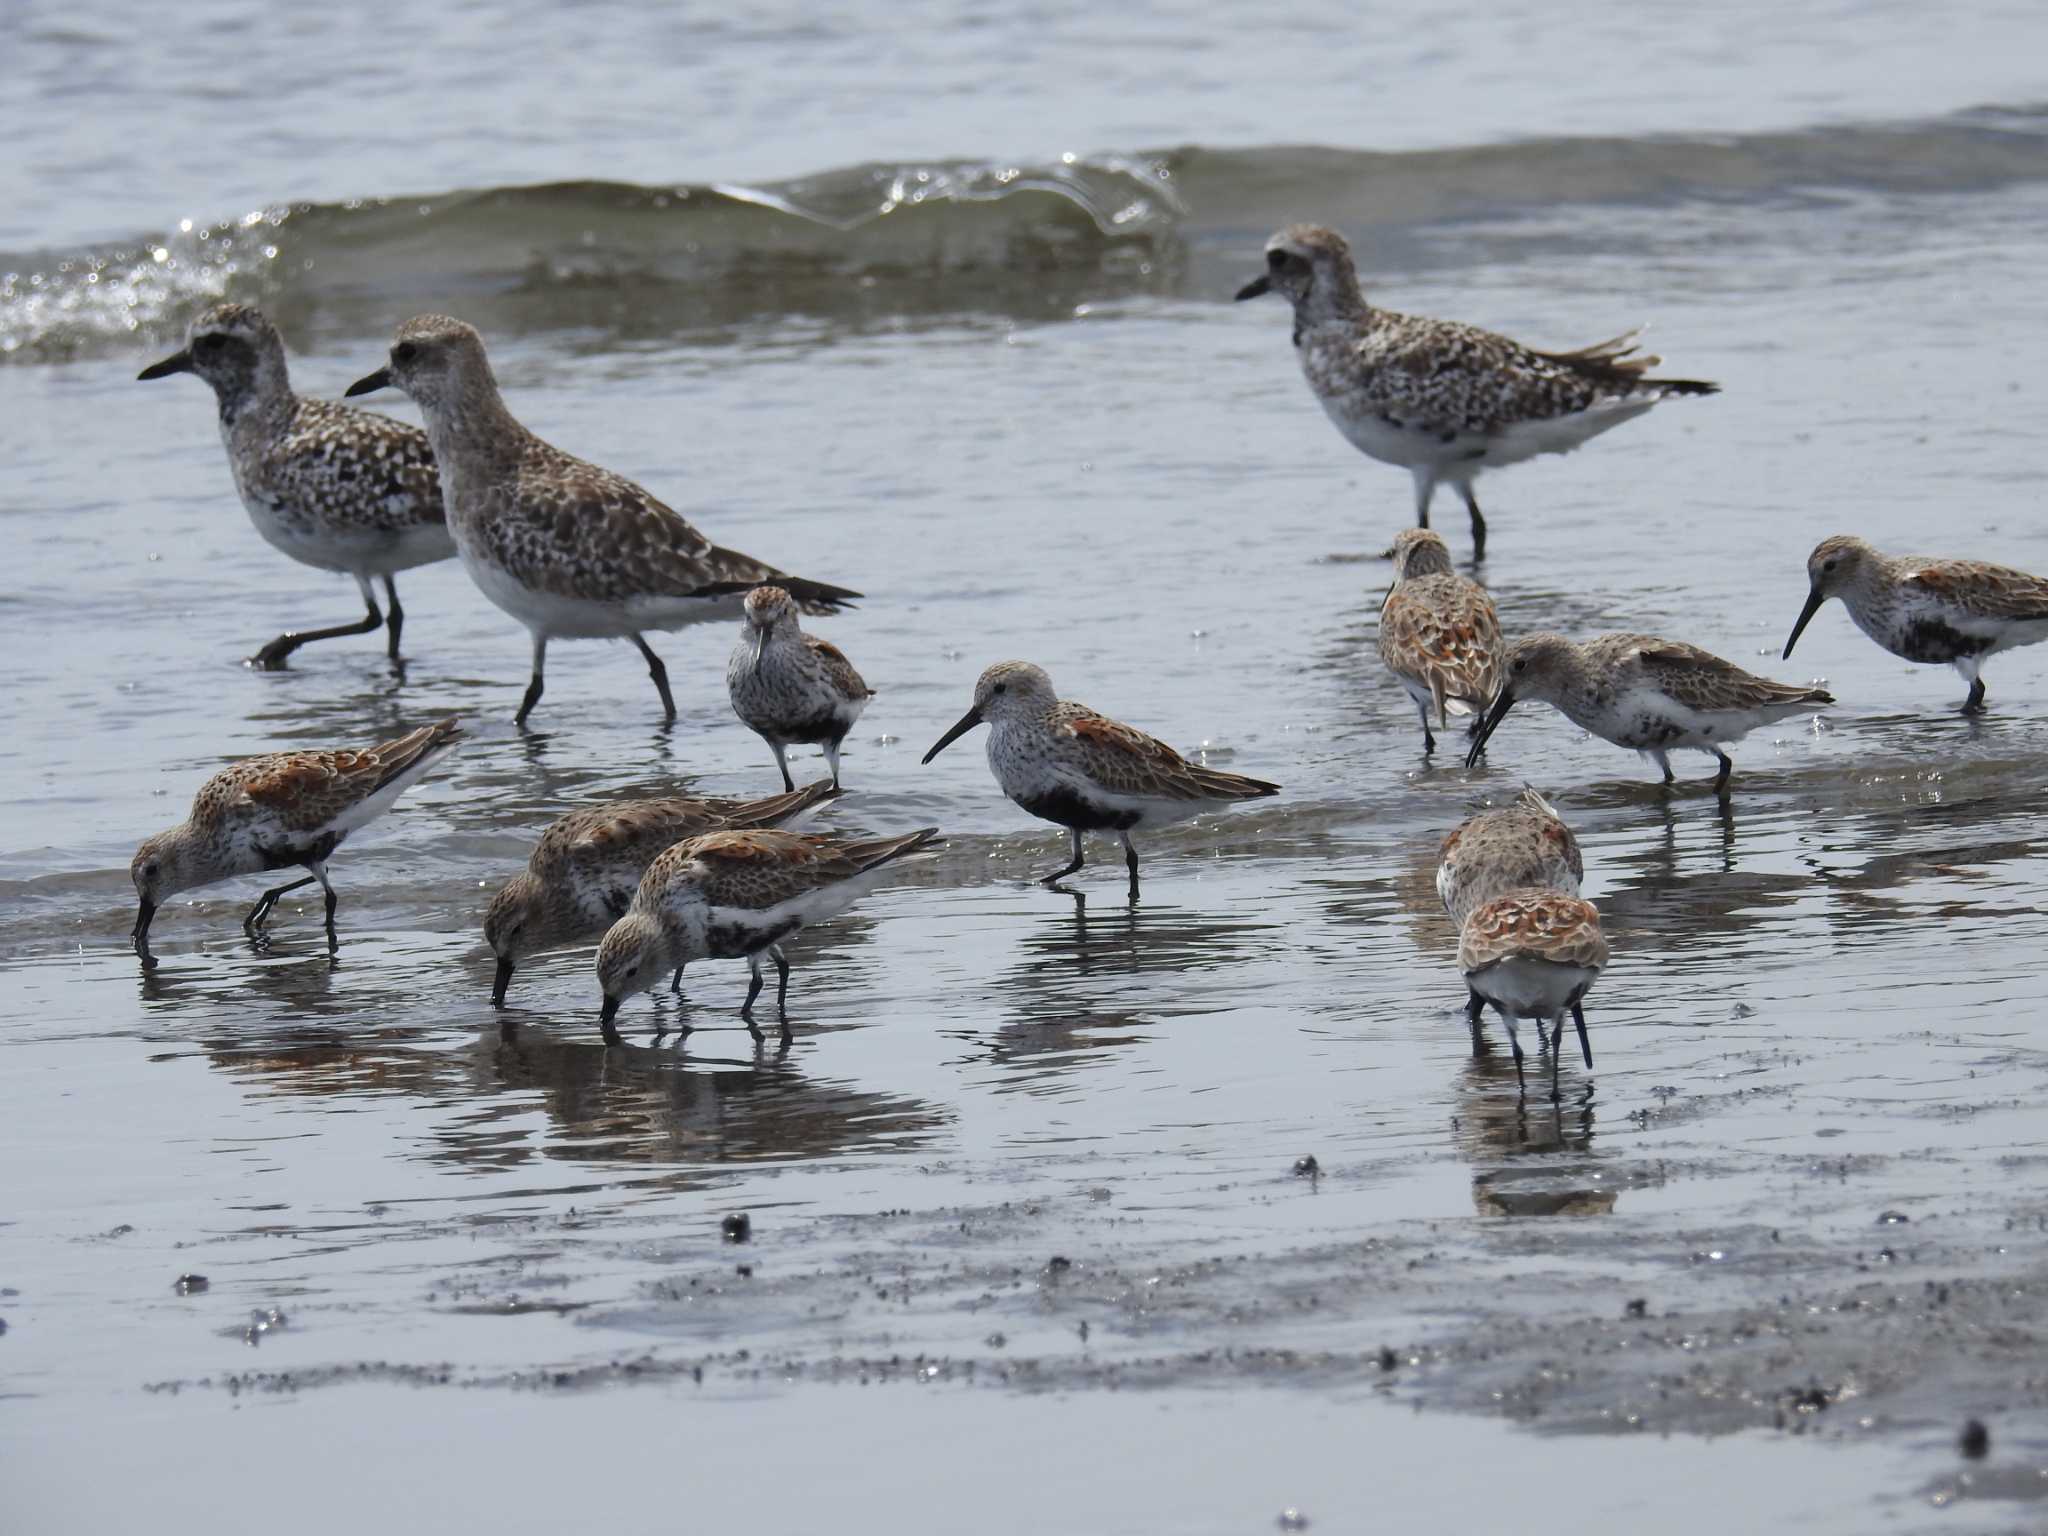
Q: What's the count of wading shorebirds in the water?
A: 13